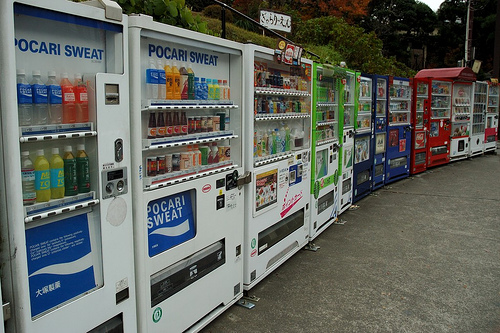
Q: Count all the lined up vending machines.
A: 13